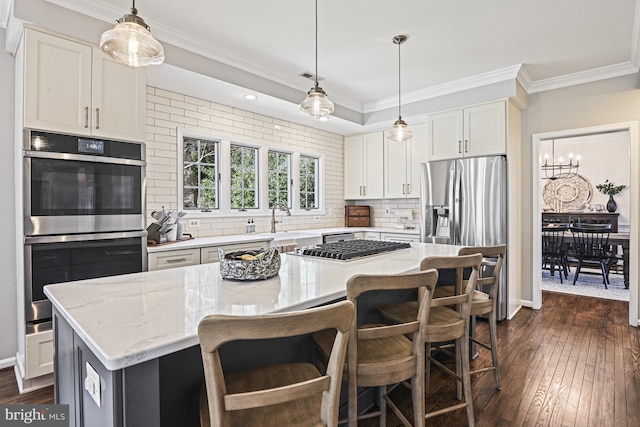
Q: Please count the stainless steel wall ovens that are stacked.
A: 2